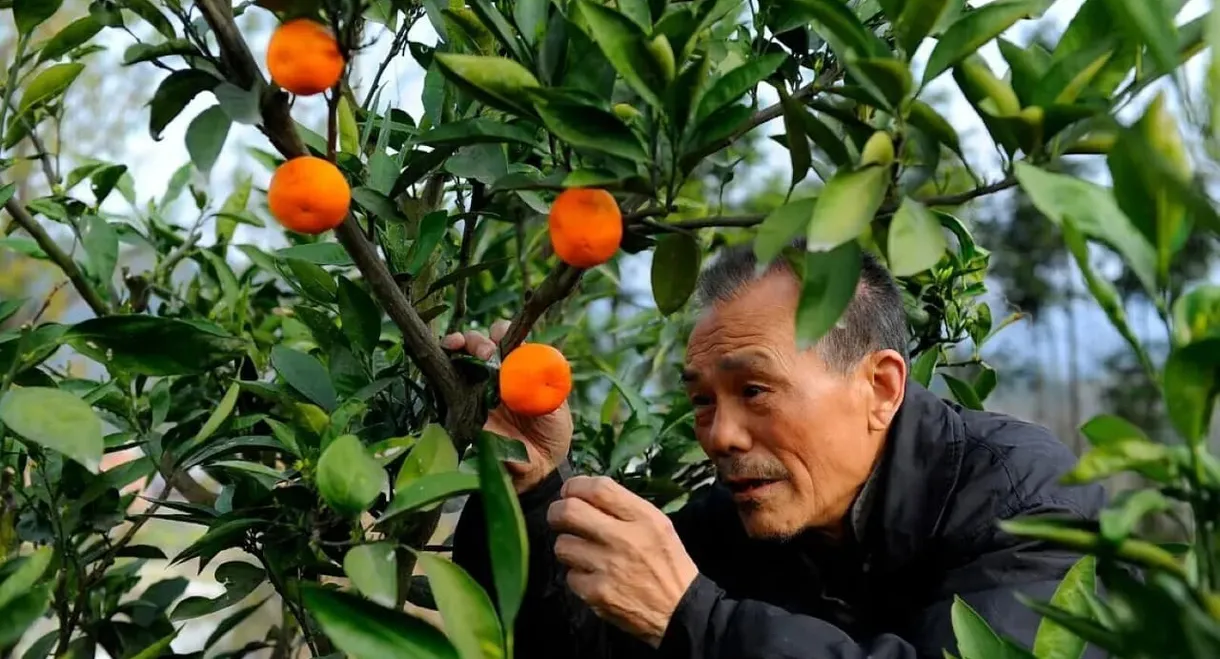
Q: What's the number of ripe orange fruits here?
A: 4